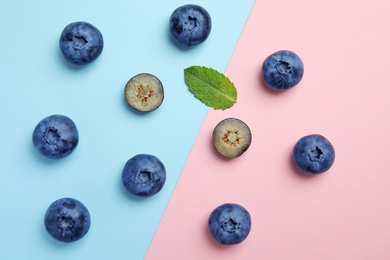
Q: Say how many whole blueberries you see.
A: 8